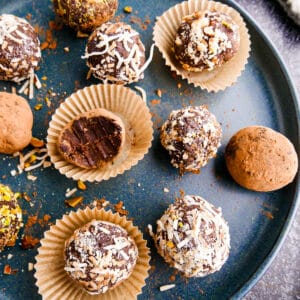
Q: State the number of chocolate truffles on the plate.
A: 11